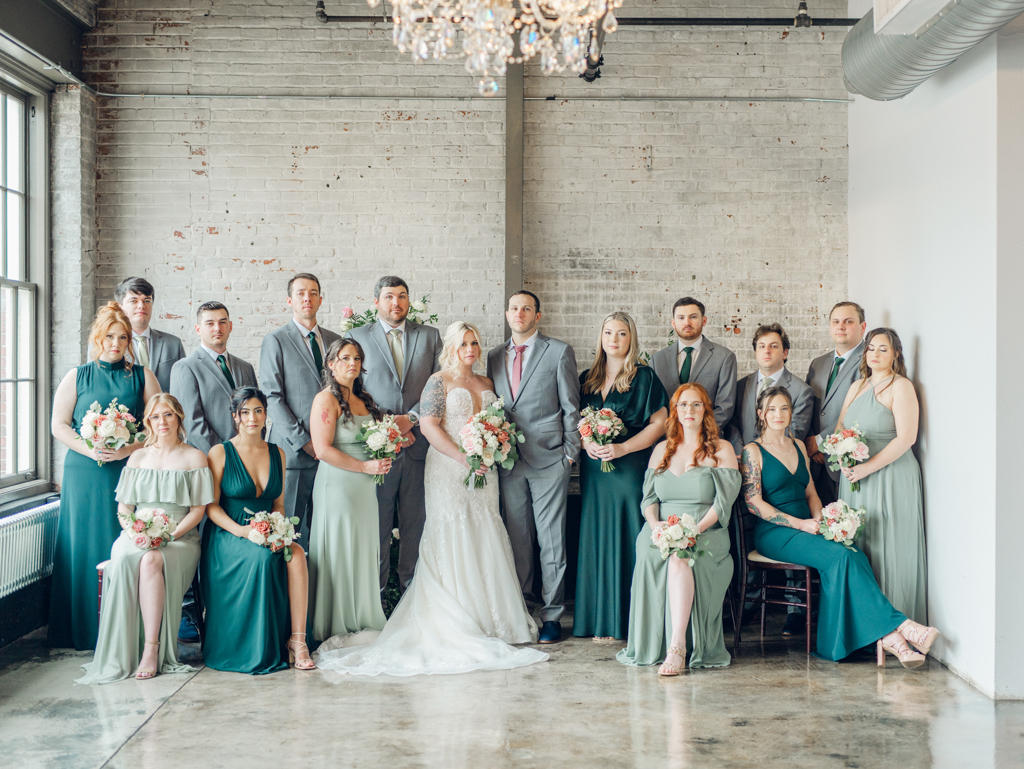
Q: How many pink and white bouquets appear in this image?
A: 9